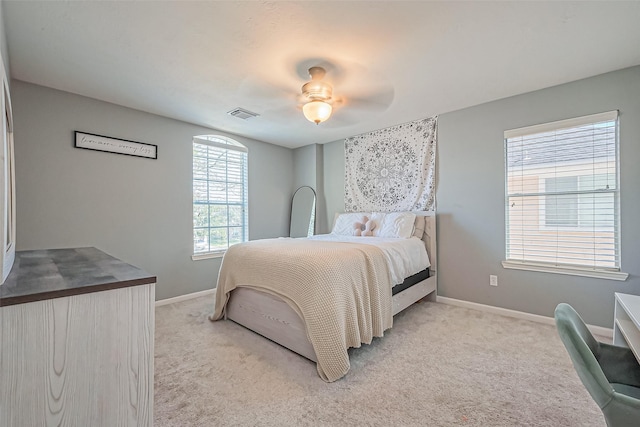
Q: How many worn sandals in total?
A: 0